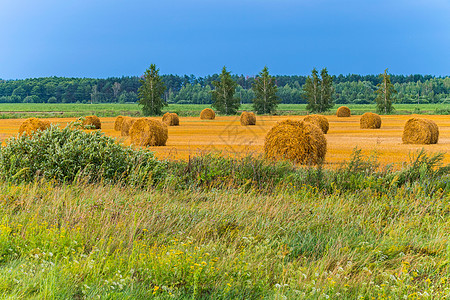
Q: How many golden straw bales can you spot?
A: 13